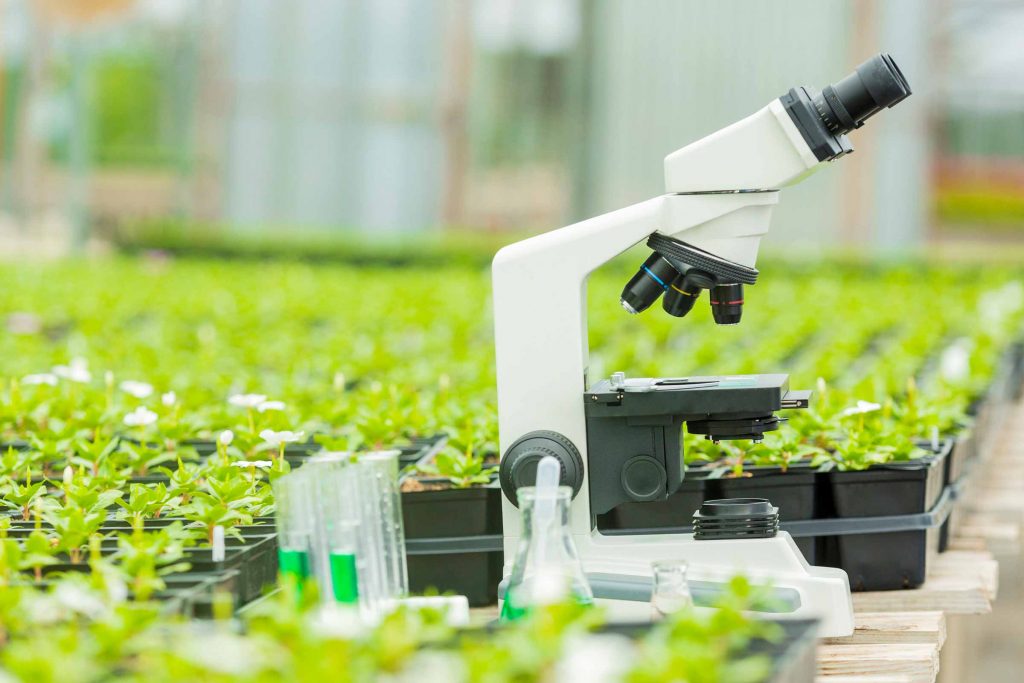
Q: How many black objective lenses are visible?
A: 3